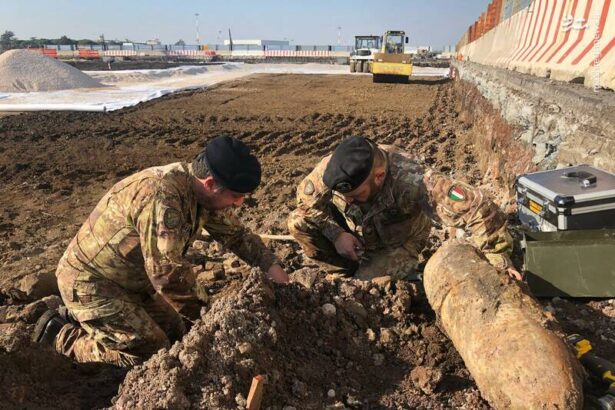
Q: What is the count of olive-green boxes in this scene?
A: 1